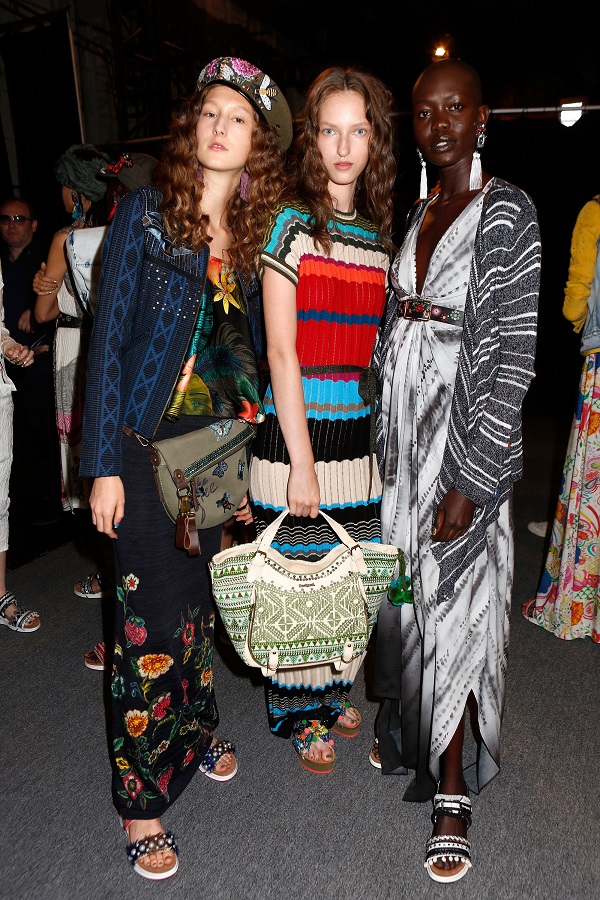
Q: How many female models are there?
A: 3